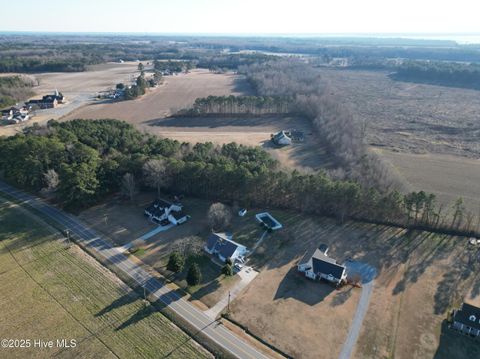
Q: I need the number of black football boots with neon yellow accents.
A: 0